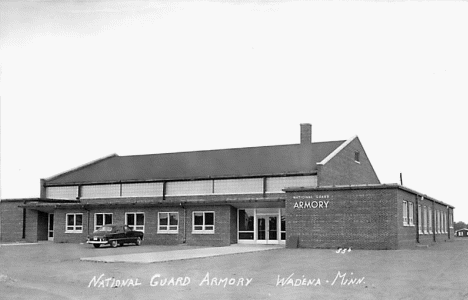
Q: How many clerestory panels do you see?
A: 6